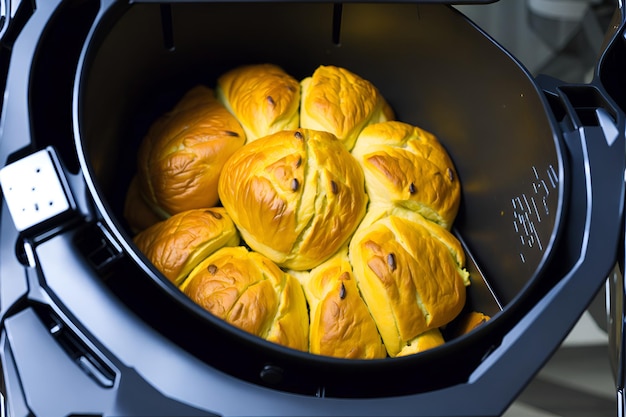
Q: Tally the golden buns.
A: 9